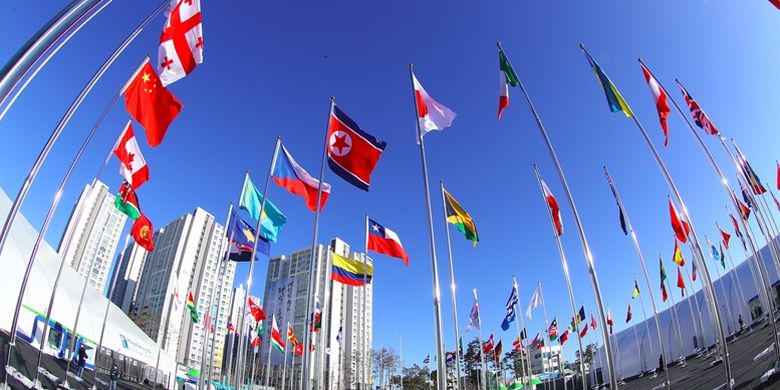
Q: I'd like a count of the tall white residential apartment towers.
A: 5